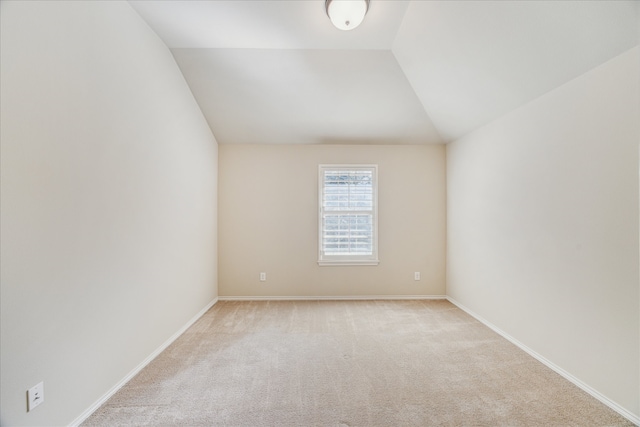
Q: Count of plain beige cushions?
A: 0